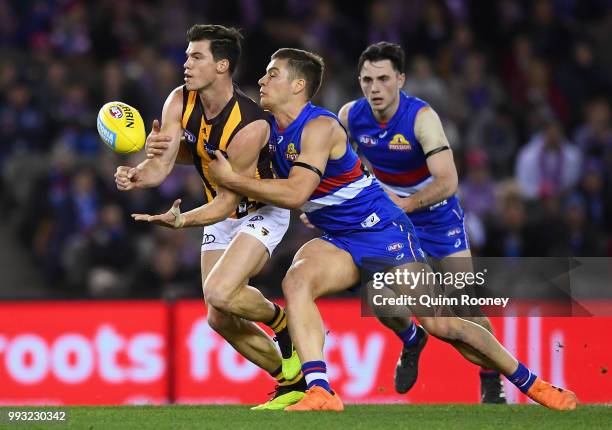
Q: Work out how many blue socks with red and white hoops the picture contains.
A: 3